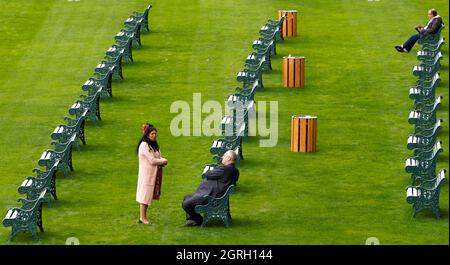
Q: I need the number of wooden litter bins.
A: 3